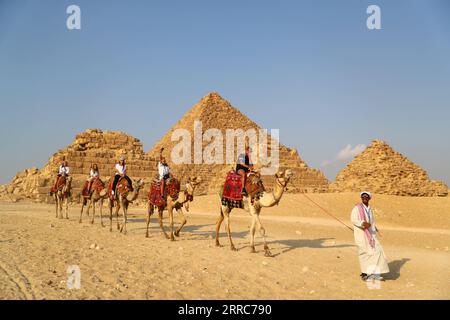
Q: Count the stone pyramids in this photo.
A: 3